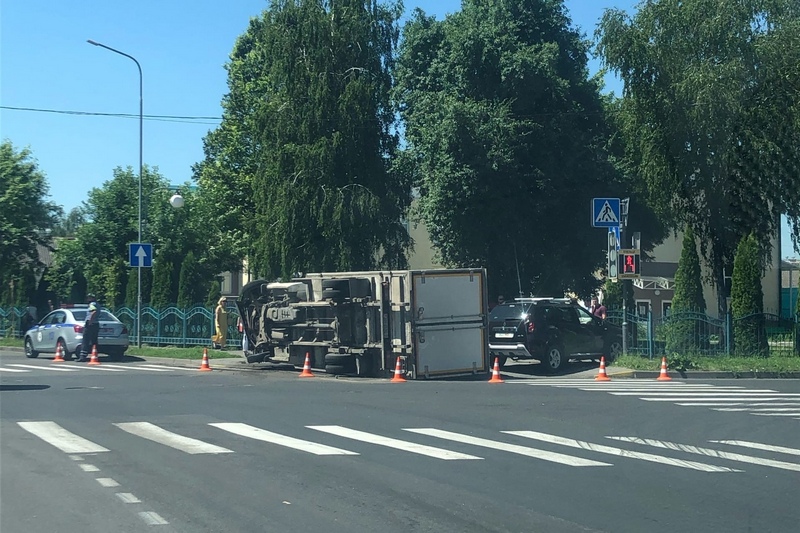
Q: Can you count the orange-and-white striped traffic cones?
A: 8